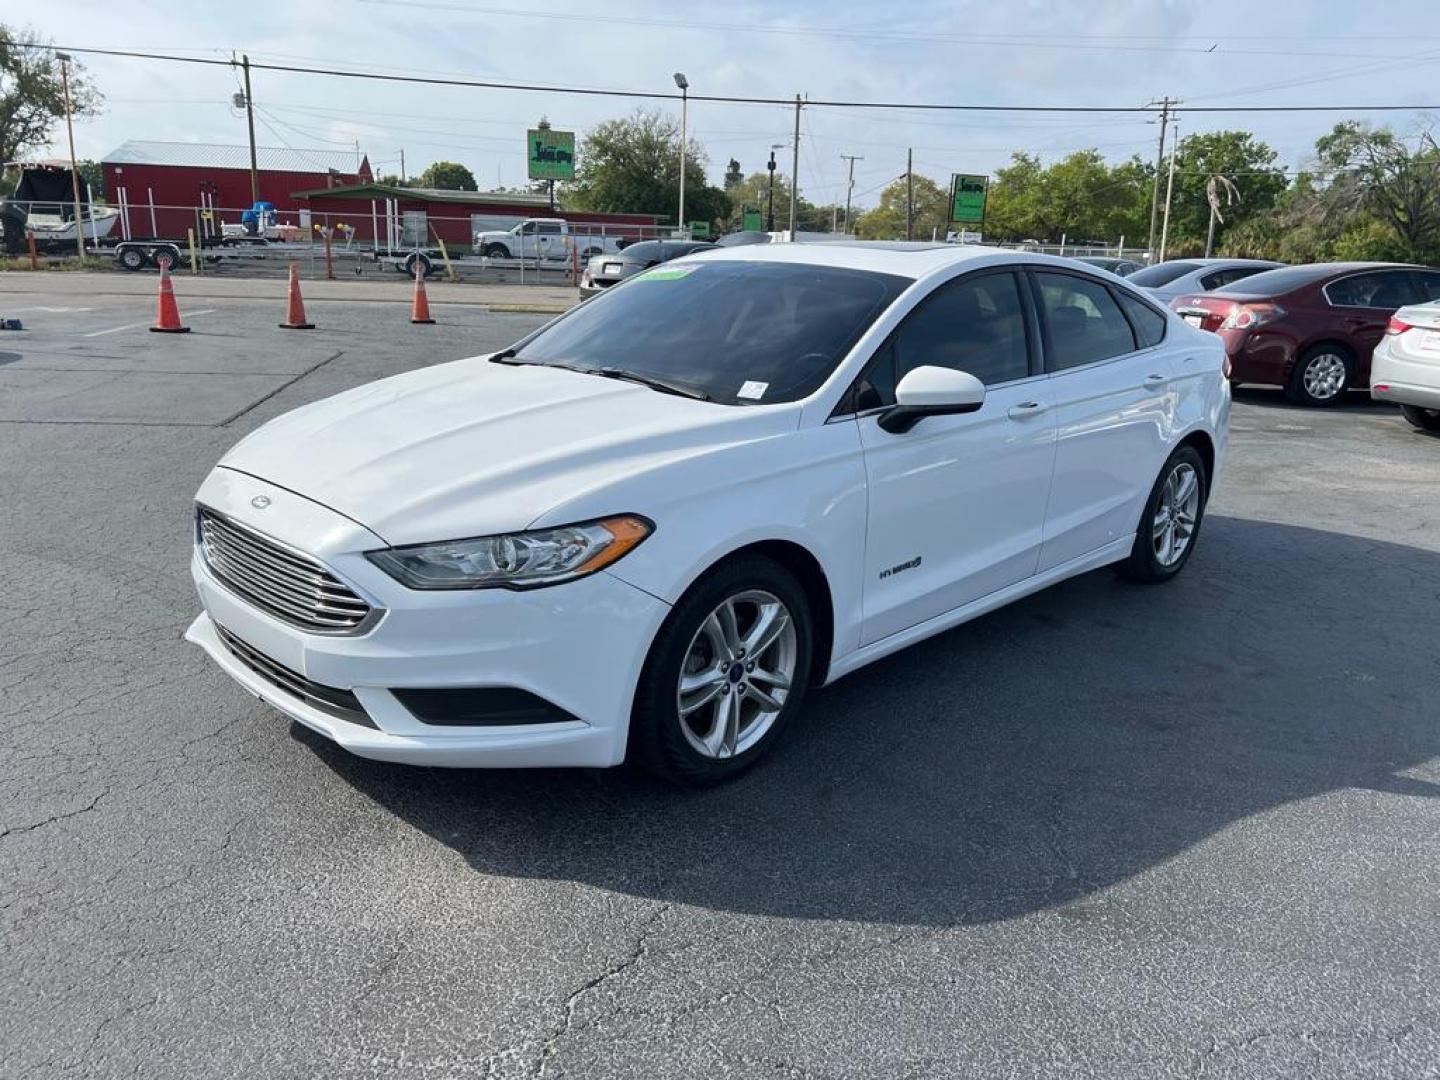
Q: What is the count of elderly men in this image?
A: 0